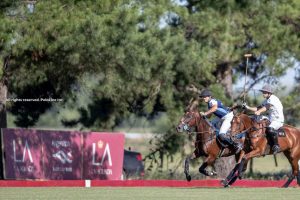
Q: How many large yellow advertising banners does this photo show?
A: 0